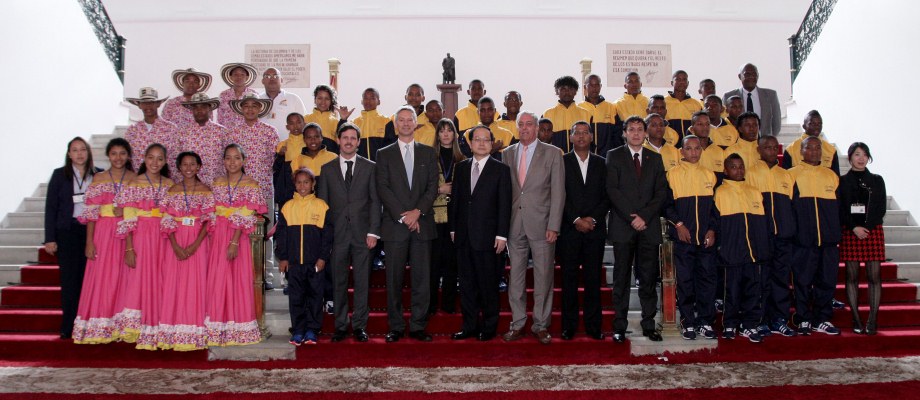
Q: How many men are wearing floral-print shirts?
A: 5